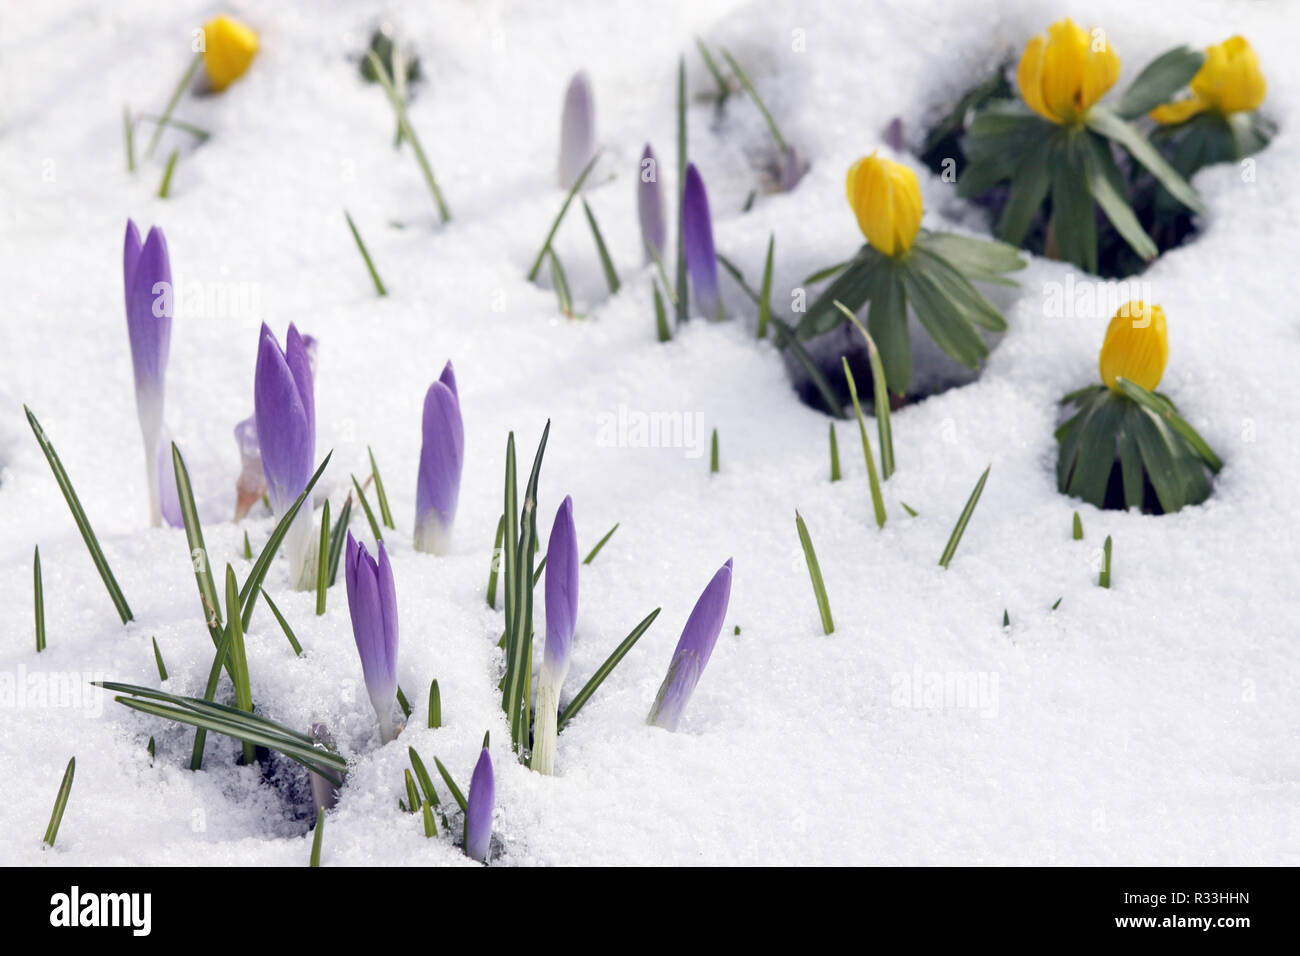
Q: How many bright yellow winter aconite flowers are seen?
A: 5